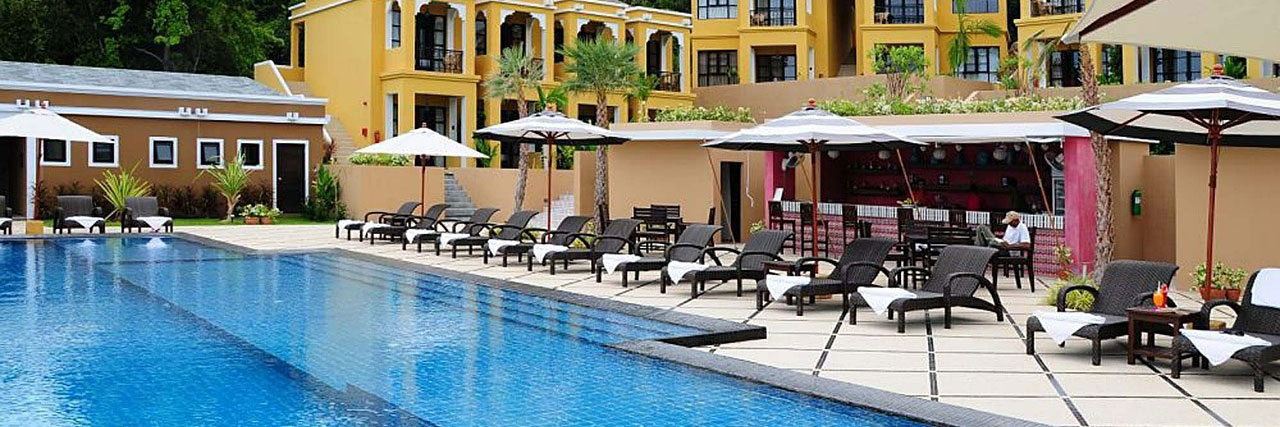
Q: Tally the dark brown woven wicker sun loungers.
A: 15